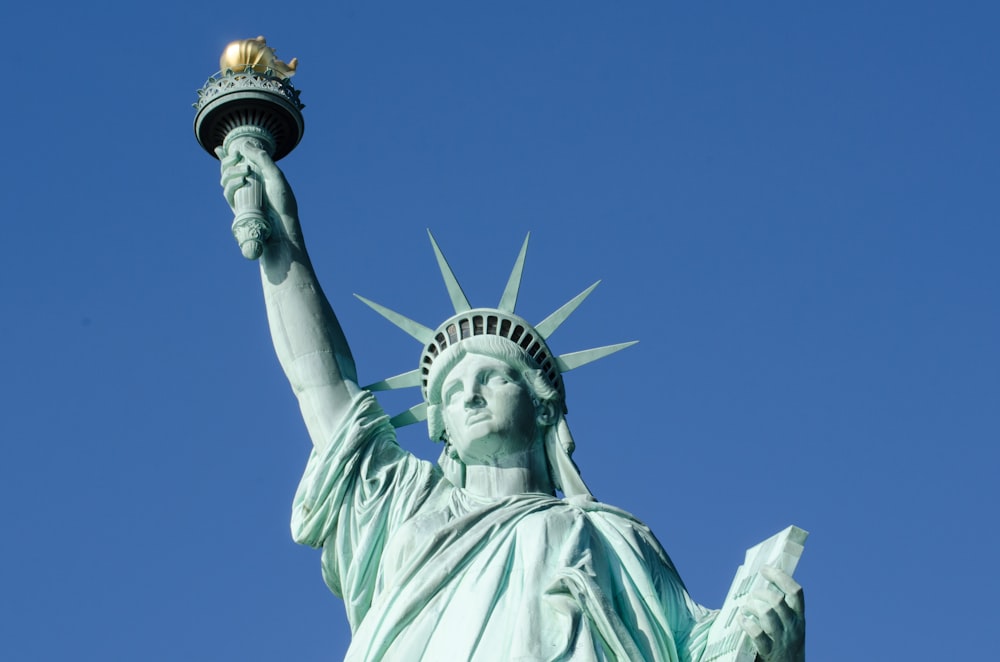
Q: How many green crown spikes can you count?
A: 7